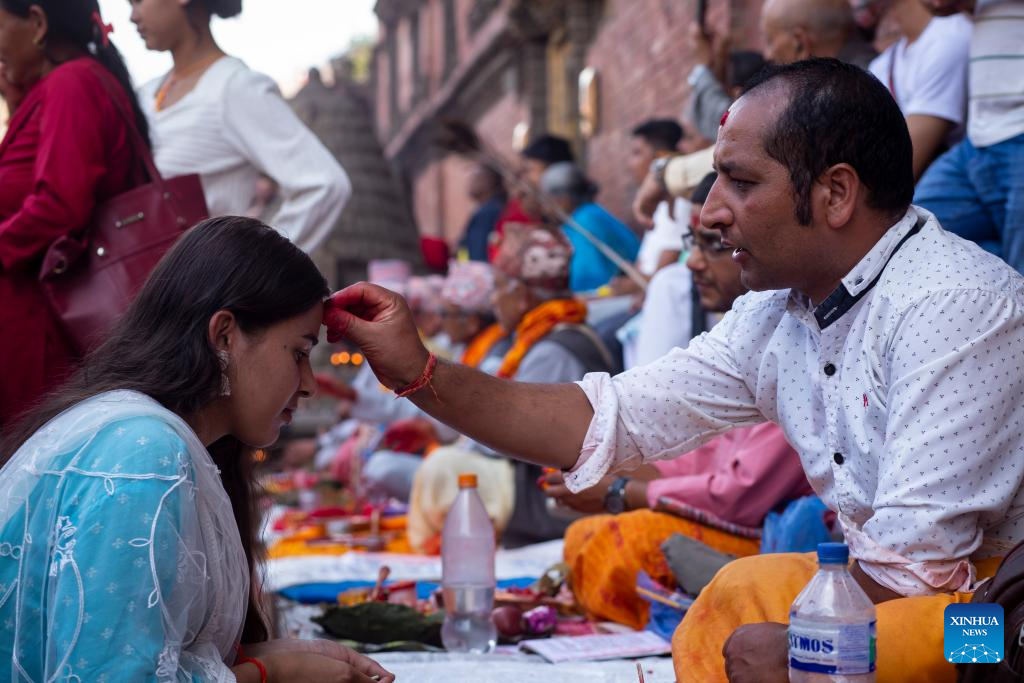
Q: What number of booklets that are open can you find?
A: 1